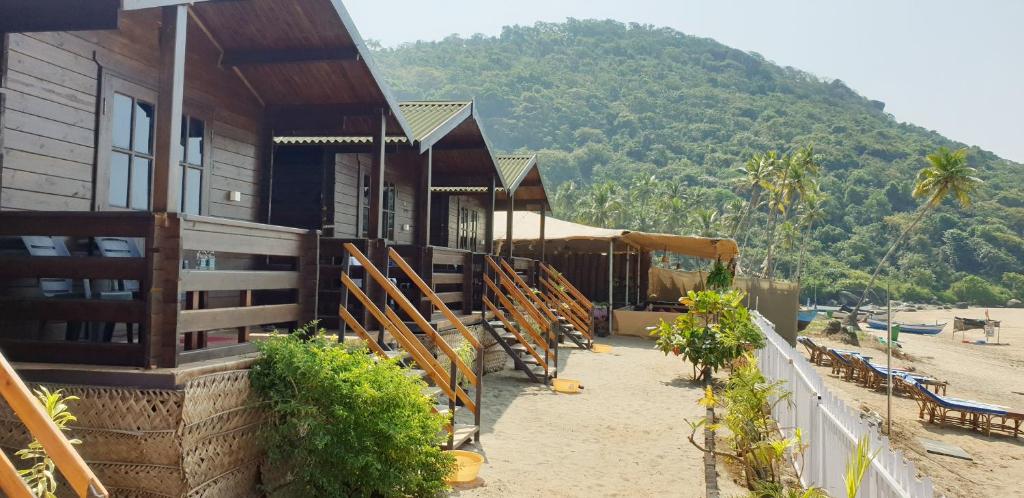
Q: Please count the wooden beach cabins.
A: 3